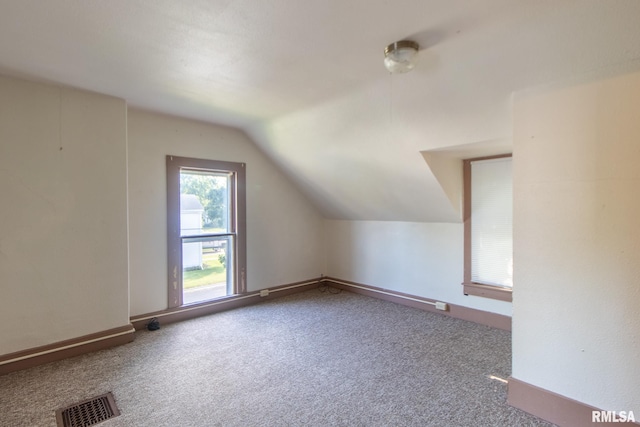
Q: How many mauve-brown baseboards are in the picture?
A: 4